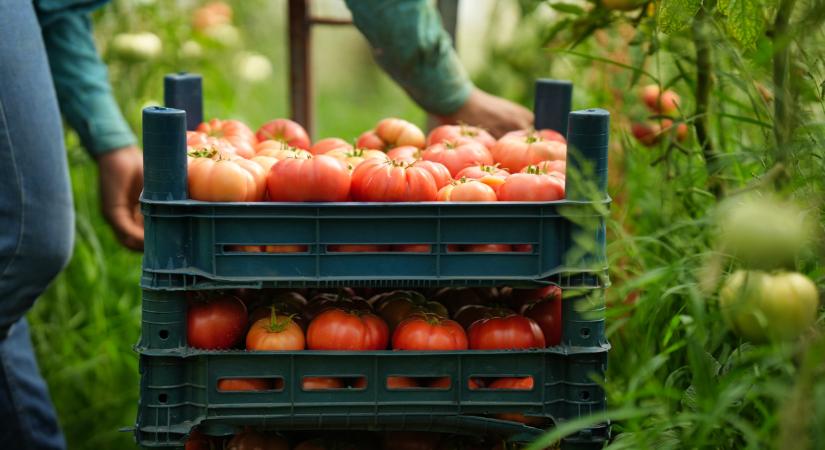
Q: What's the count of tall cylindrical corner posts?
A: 4